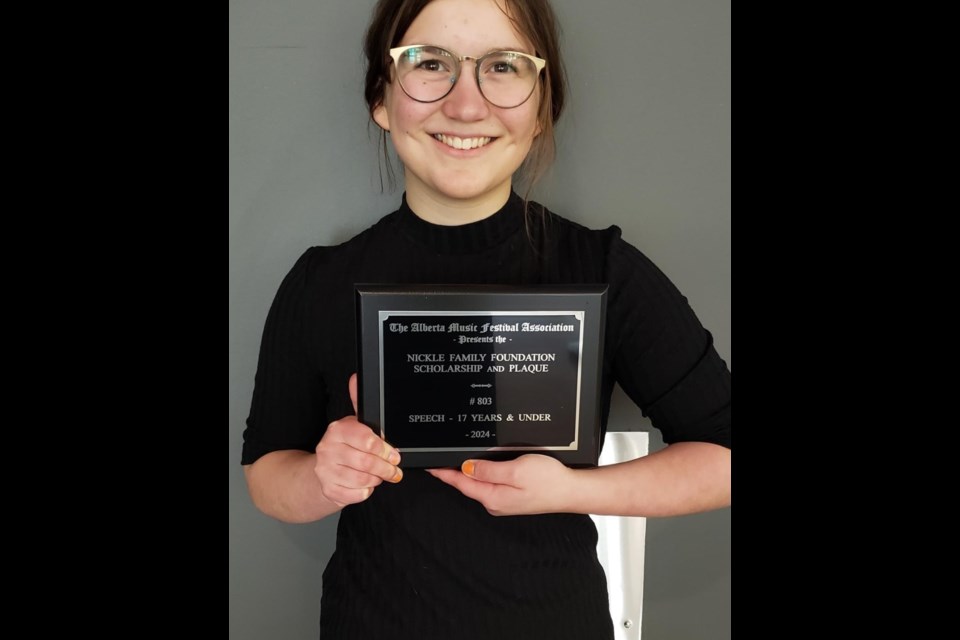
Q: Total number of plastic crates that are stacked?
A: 0